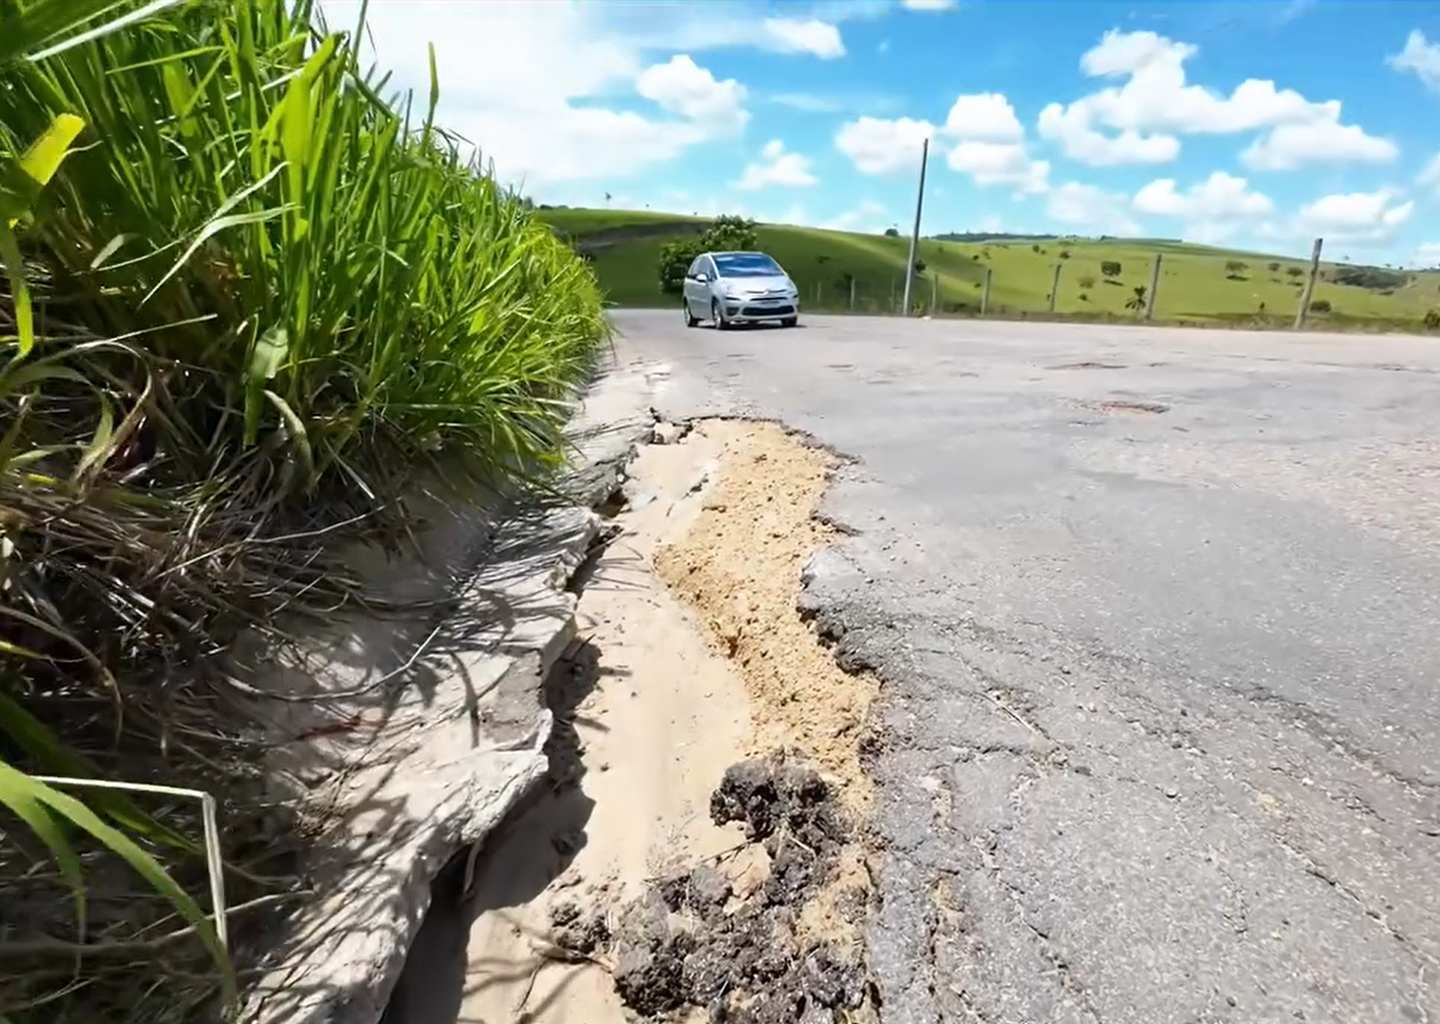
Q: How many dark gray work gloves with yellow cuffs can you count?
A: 0